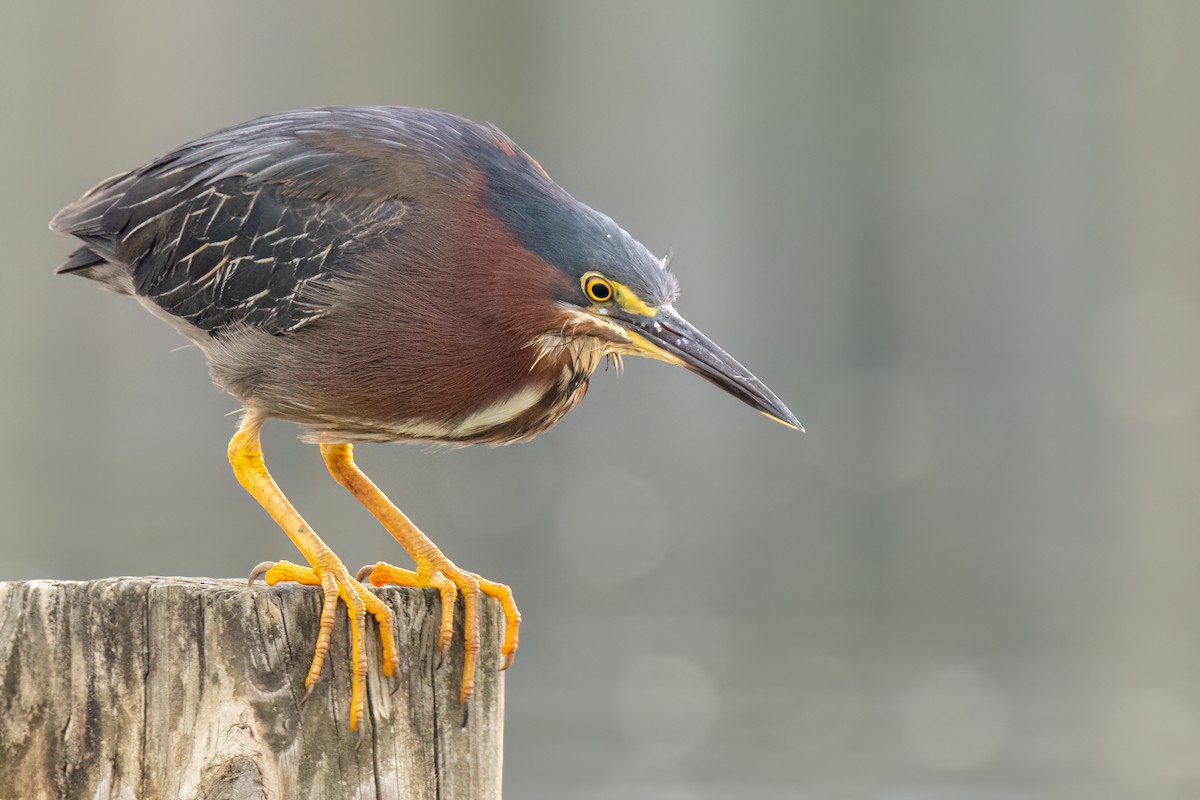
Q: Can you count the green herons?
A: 1